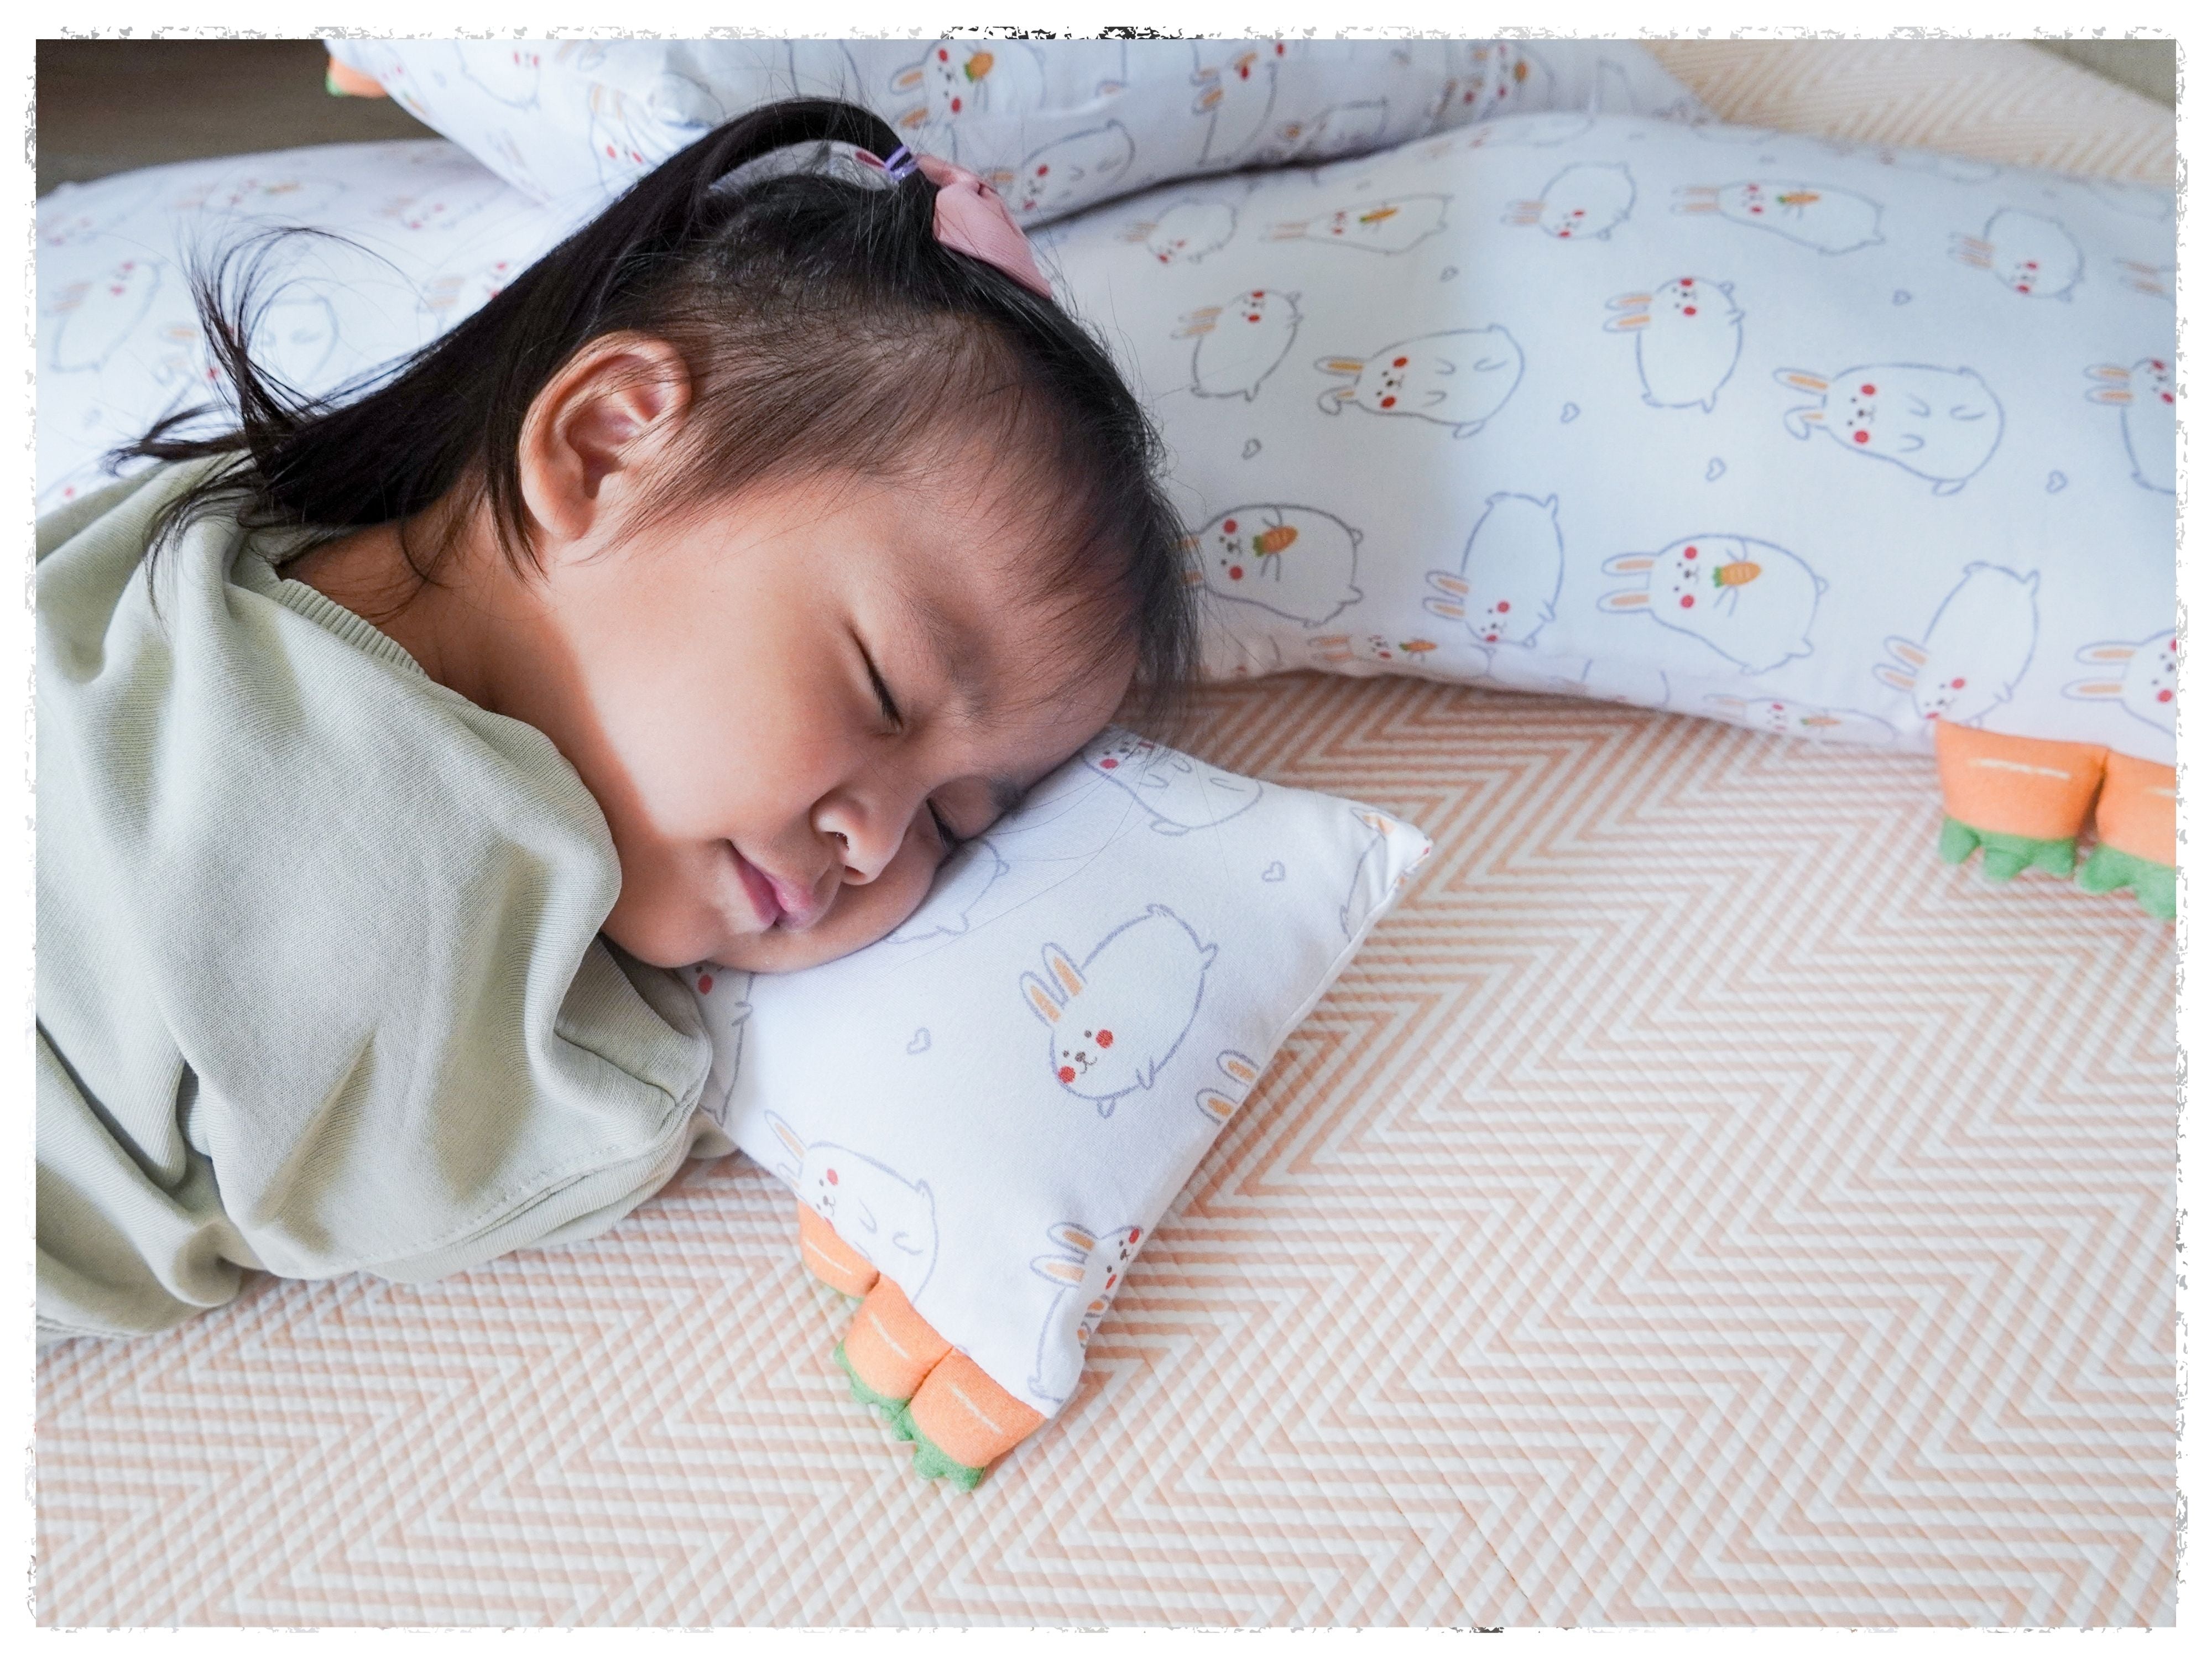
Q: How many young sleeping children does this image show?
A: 1